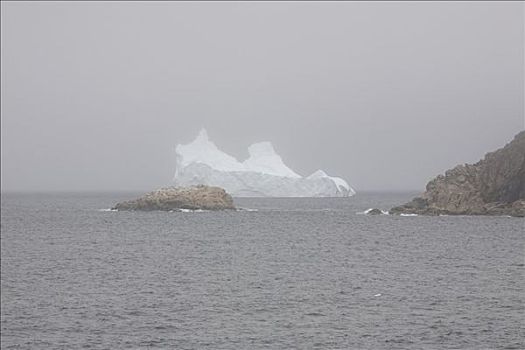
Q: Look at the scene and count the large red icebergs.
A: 0